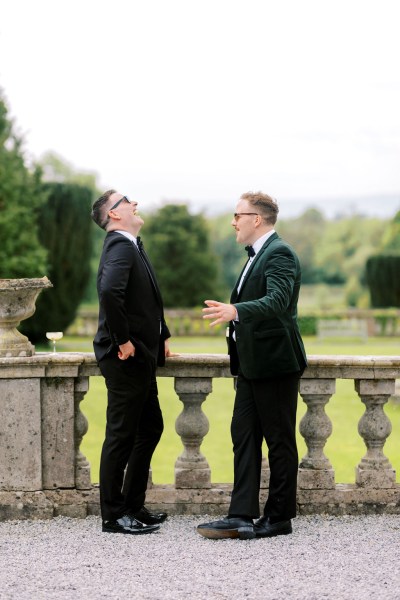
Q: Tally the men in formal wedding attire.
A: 2